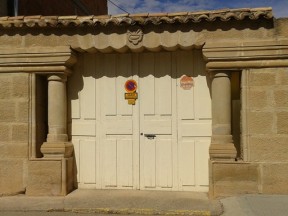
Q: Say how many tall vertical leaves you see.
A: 4